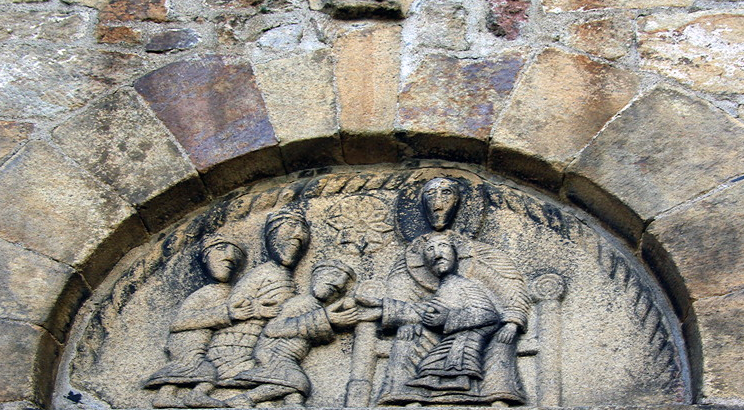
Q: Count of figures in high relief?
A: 5